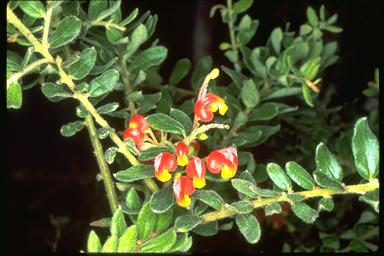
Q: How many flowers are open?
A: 1